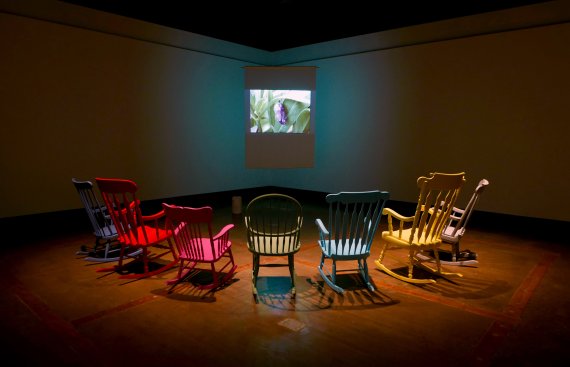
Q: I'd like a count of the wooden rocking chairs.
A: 7